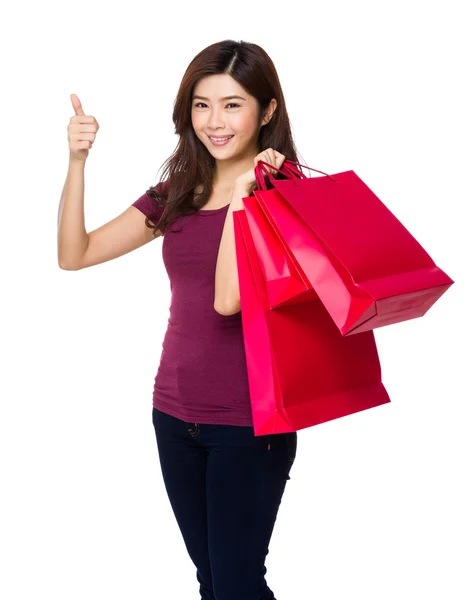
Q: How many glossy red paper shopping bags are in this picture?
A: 3